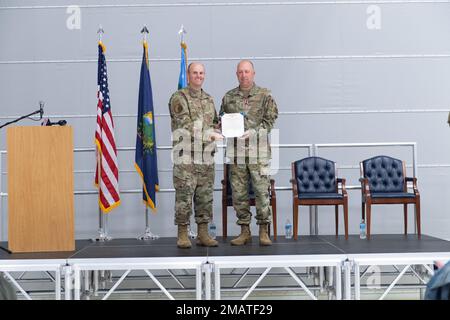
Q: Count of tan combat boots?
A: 4